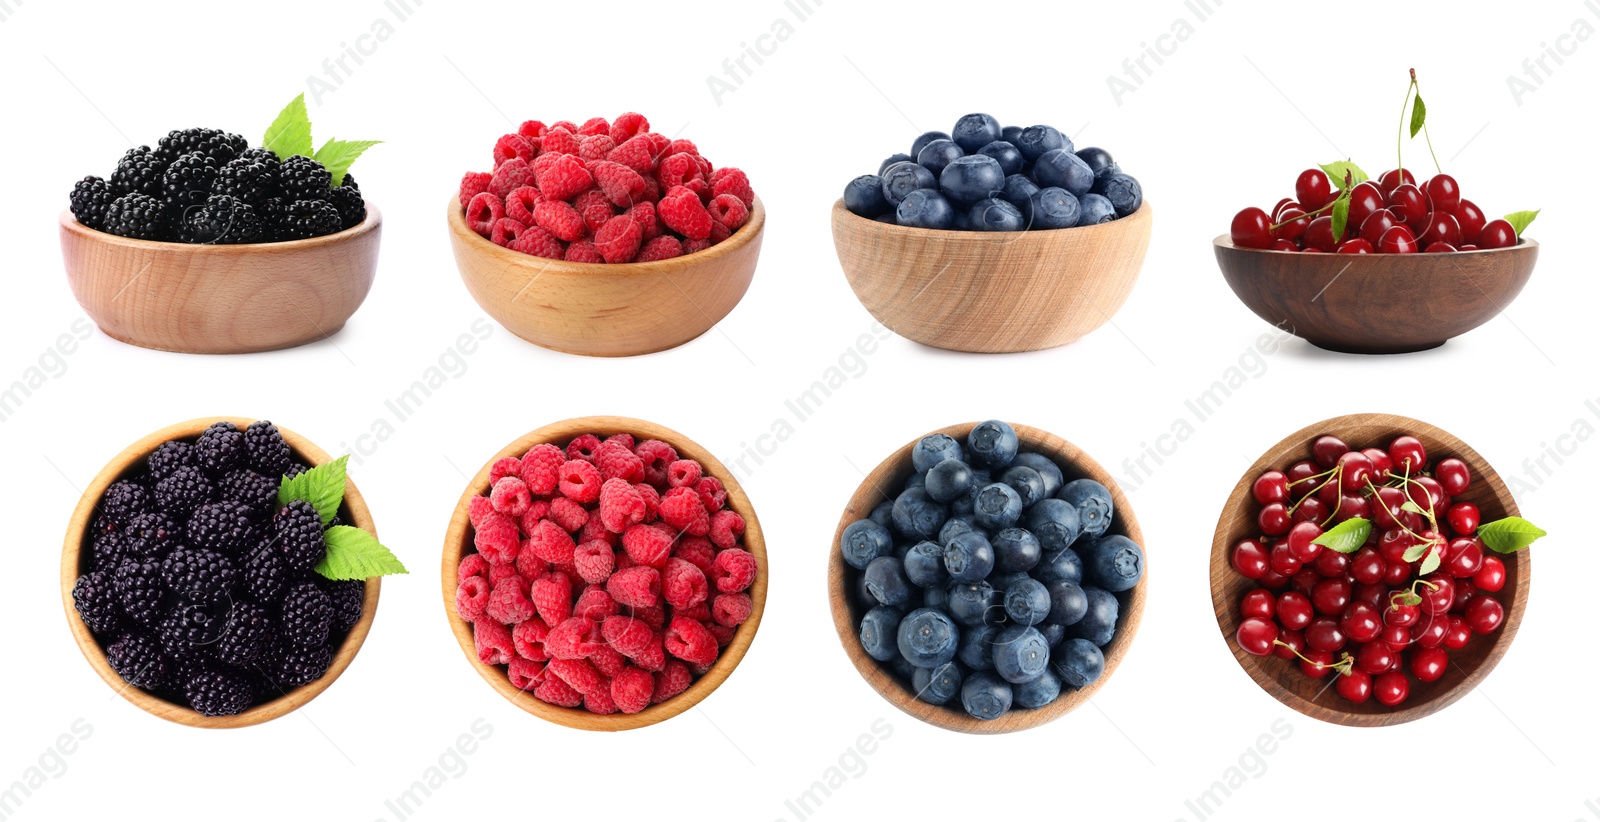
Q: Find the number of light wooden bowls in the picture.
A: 6